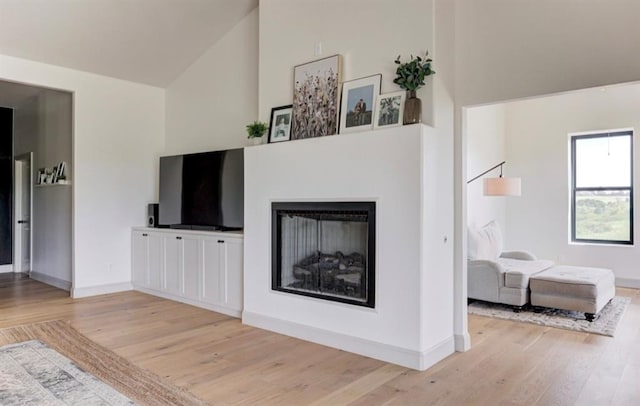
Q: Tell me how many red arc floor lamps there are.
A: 0